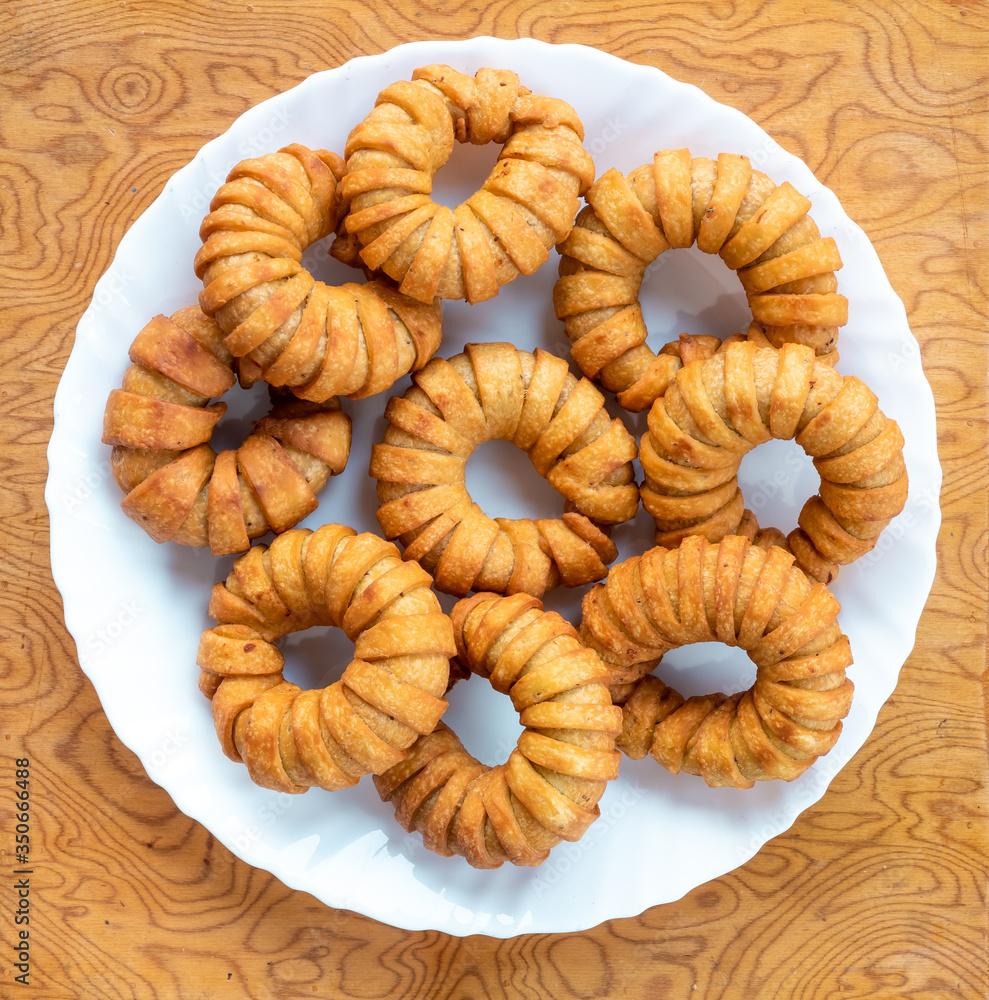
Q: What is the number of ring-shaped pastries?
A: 9